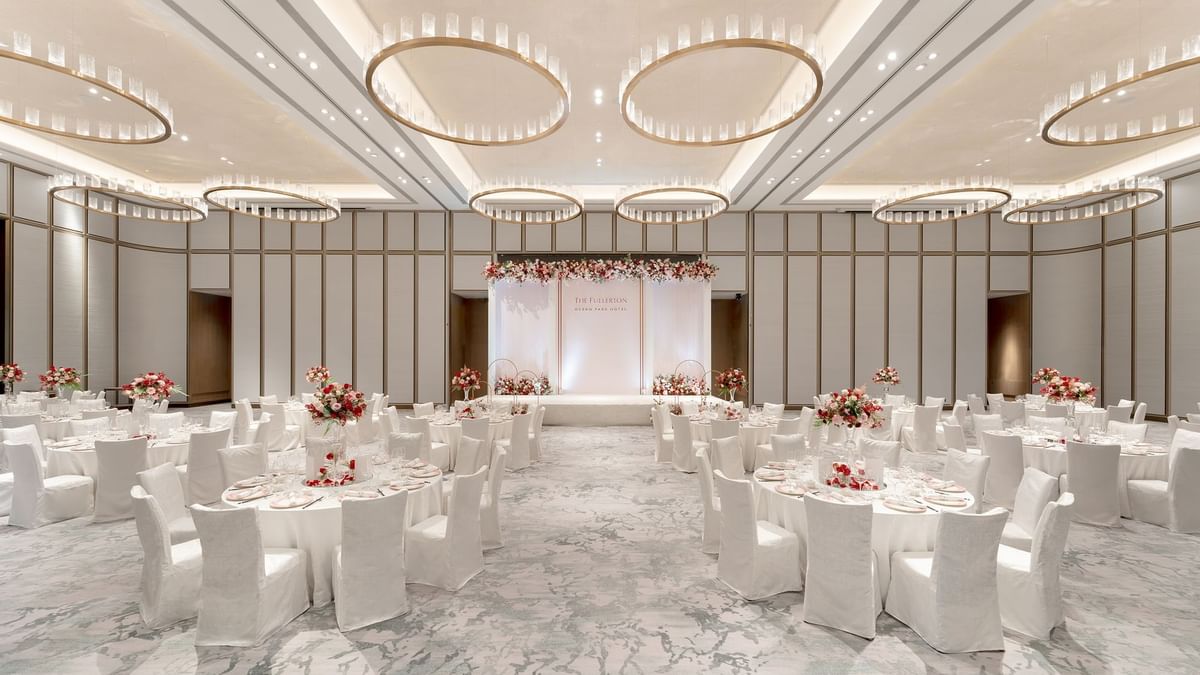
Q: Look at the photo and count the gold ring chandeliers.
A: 10